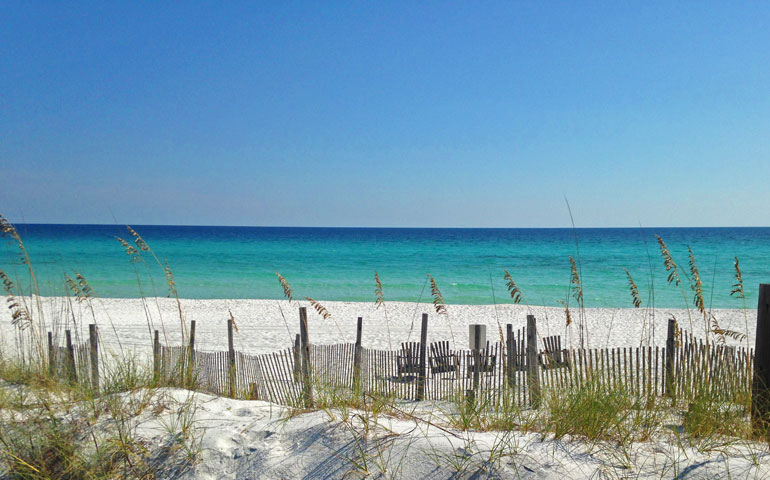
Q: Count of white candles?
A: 0